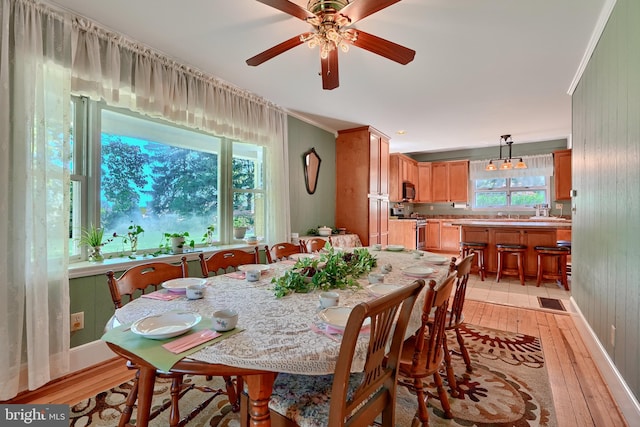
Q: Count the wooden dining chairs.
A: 7